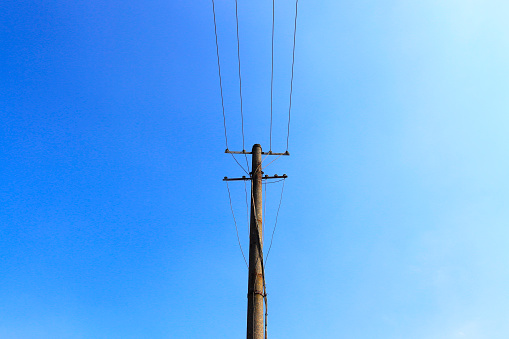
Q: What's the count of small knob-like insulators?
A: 9